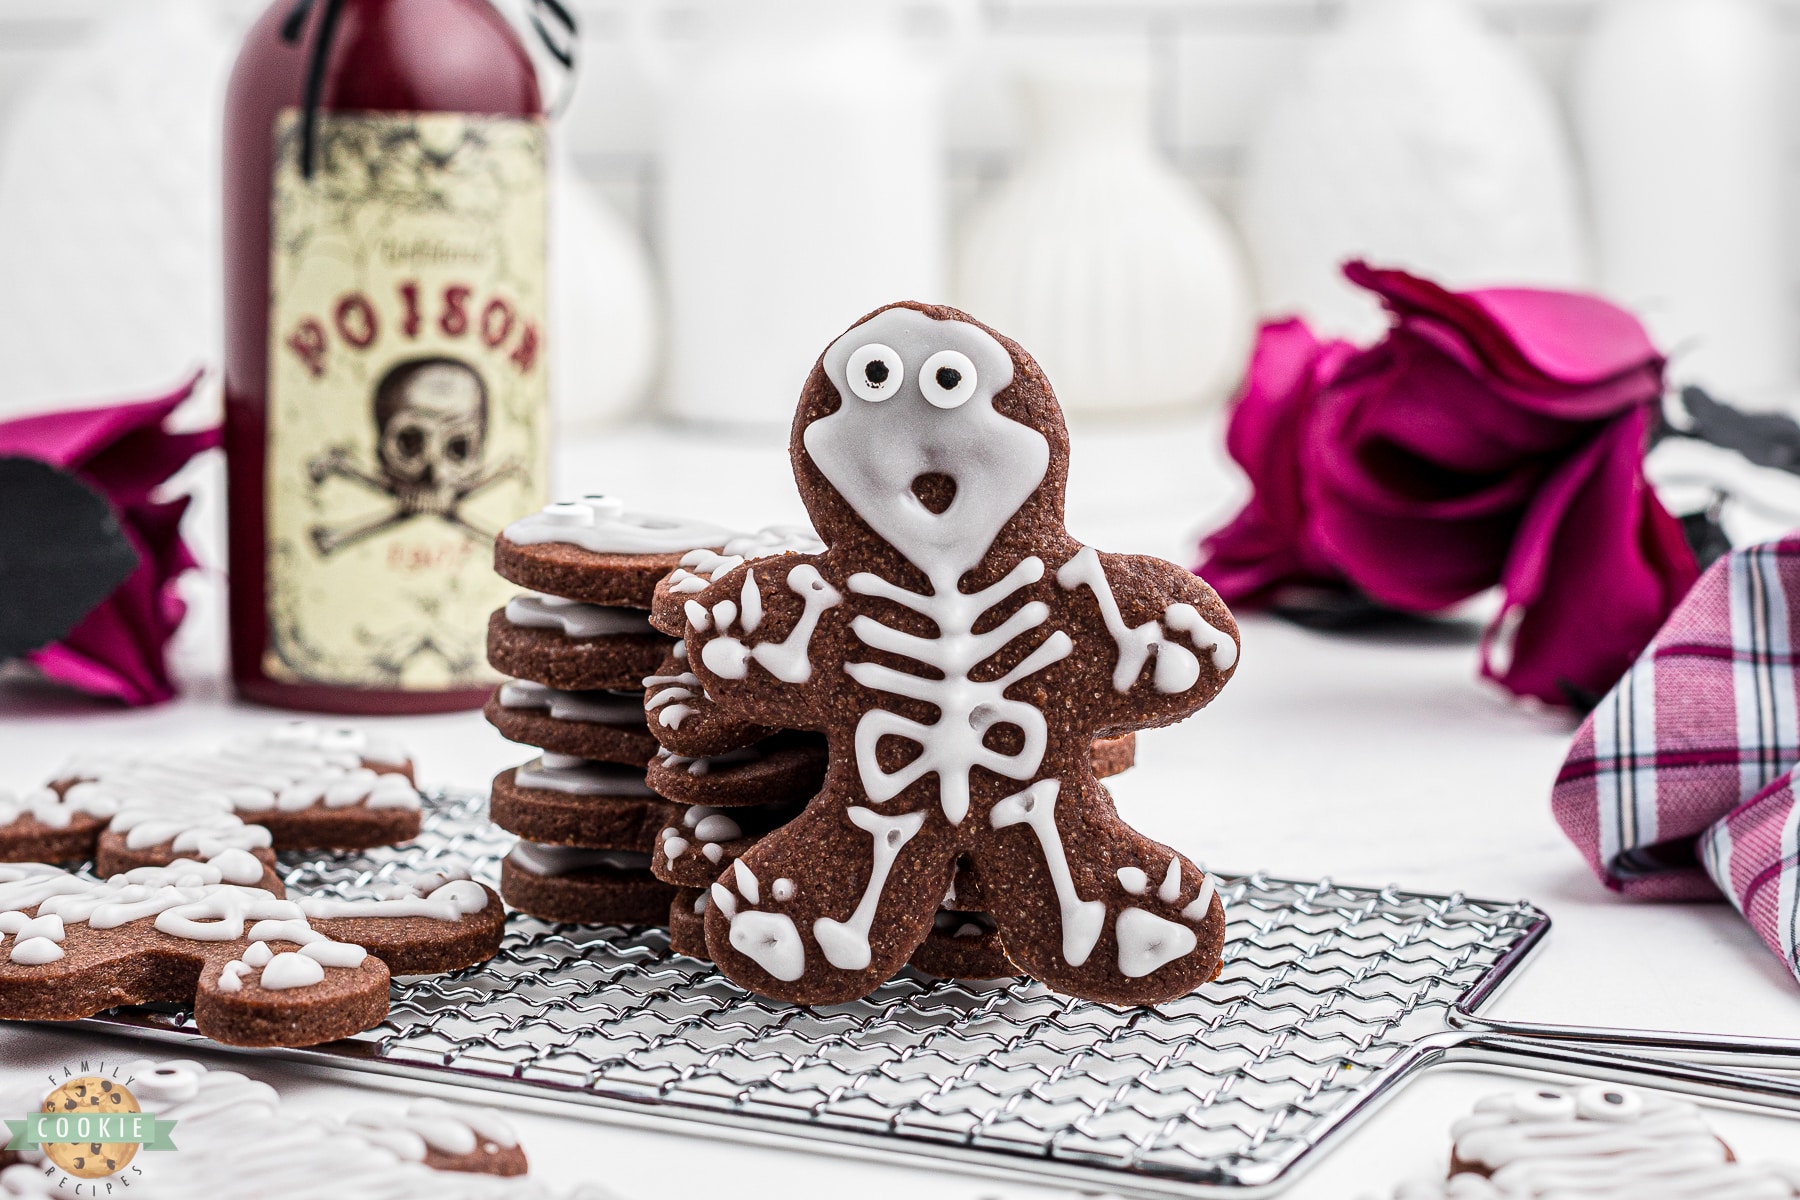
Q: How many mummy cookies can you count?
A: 3